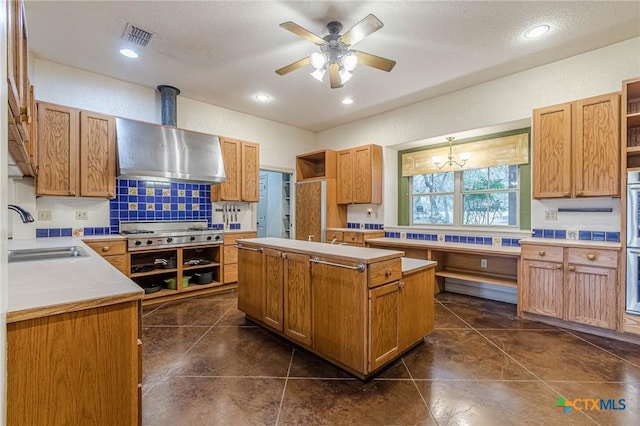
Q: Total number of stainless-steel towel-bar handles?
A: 2